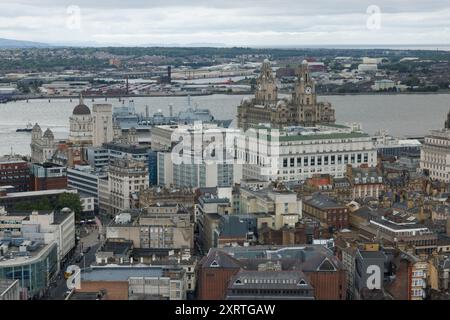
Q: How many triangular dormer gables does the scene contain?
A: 4